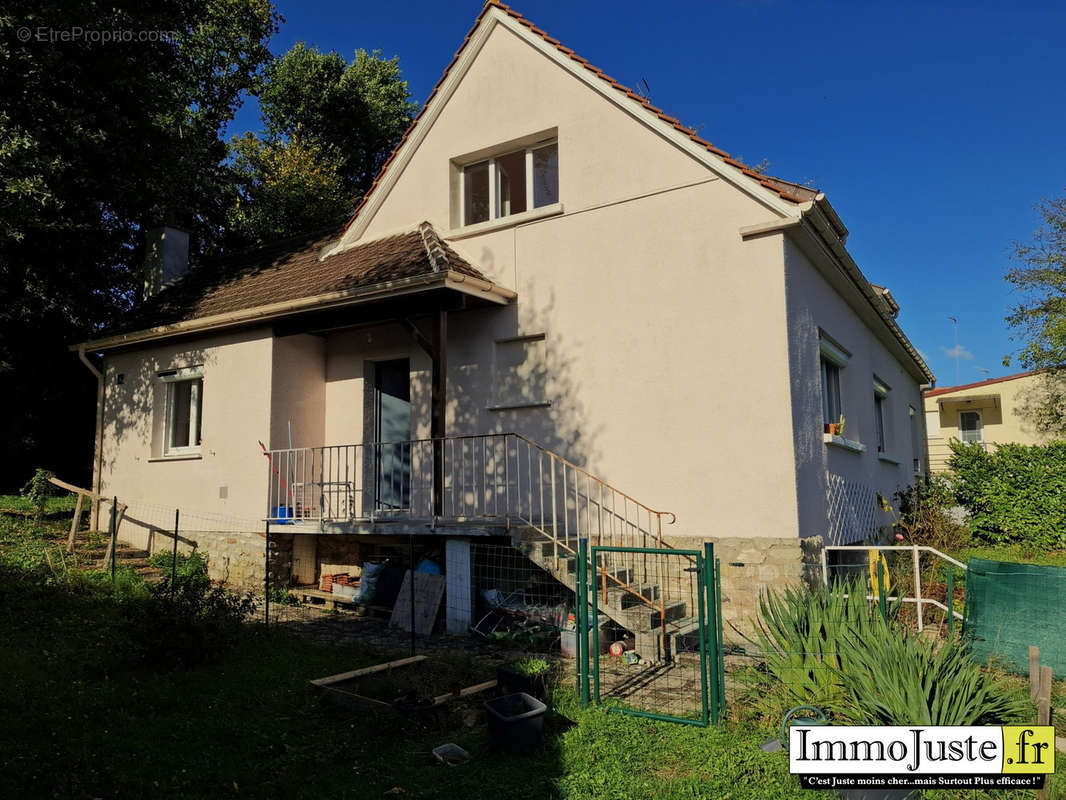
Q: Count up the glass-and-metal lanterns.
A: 0